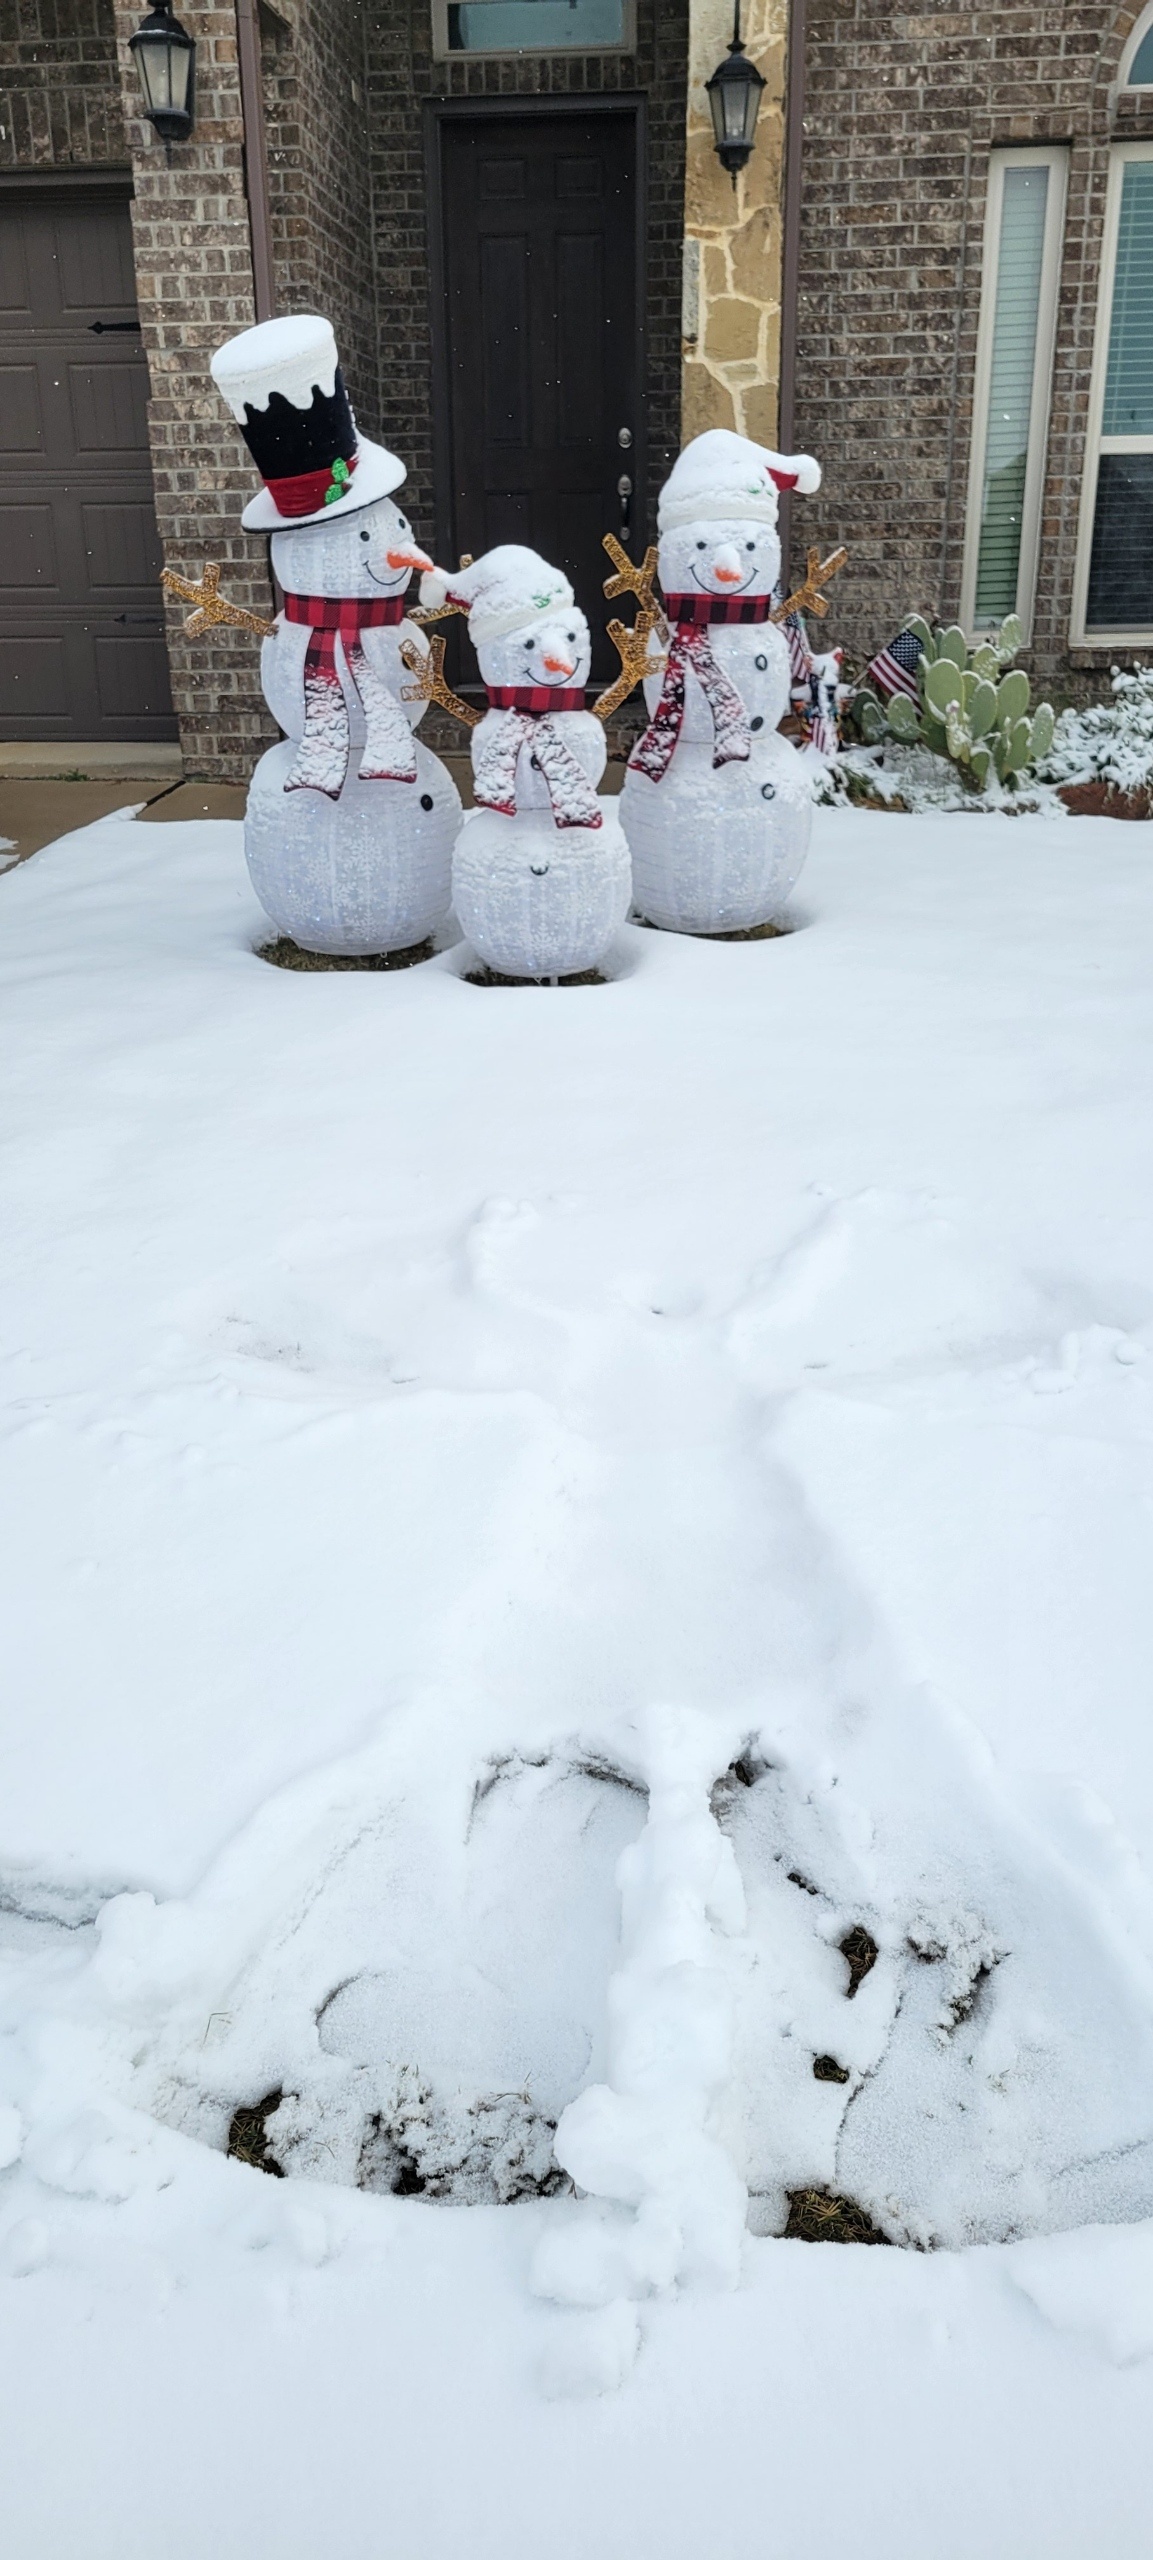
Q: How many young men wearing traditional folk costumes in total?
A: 0